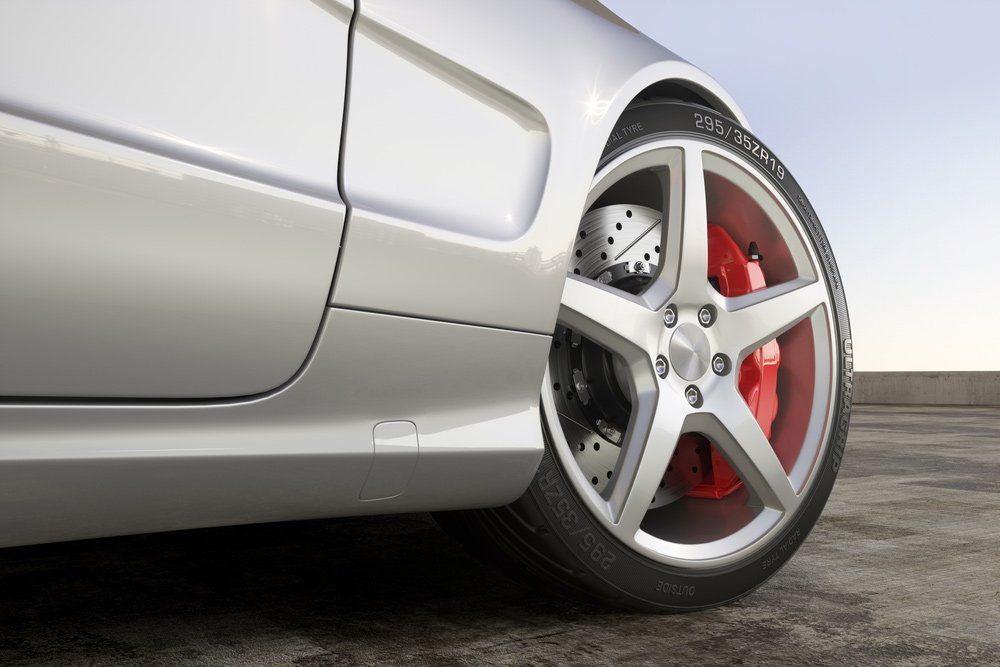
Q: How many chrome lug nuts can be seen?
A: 5